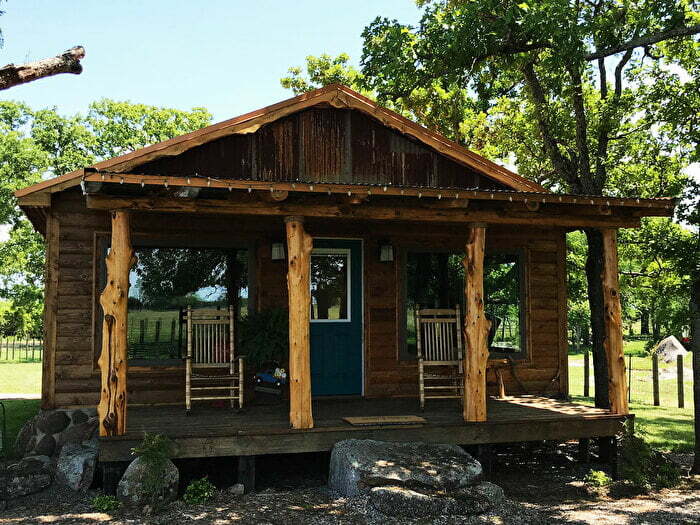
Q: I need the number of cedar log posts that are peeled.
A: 4